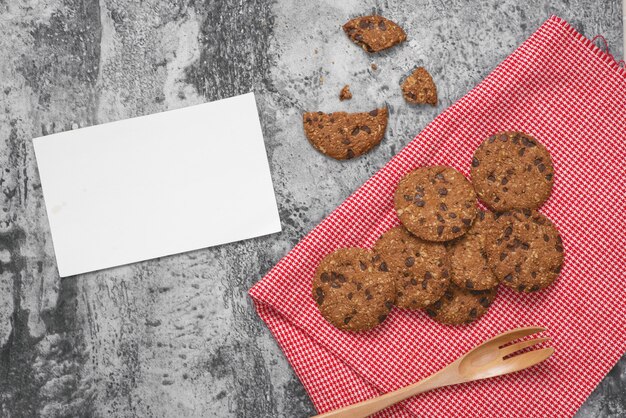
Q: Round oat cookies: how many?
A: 7